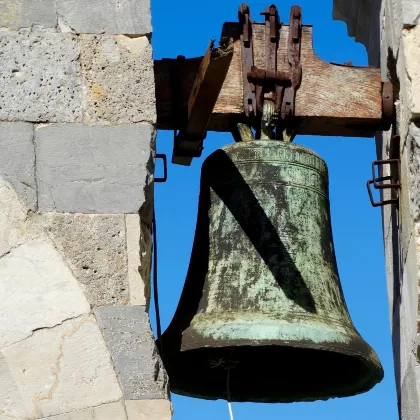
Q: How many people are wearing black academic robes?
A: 0